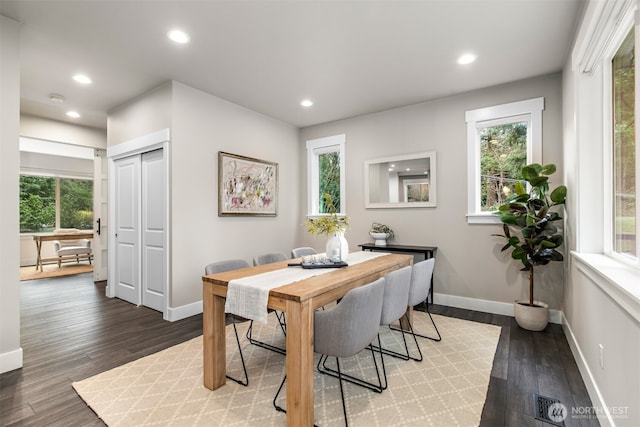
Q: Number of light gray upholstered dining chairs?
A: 6